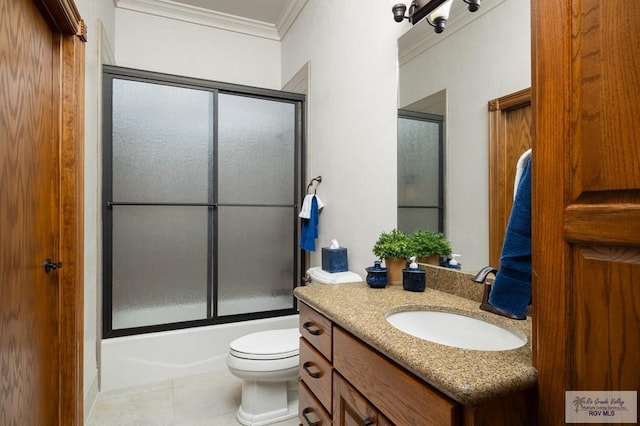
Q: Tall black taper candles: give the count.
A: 0